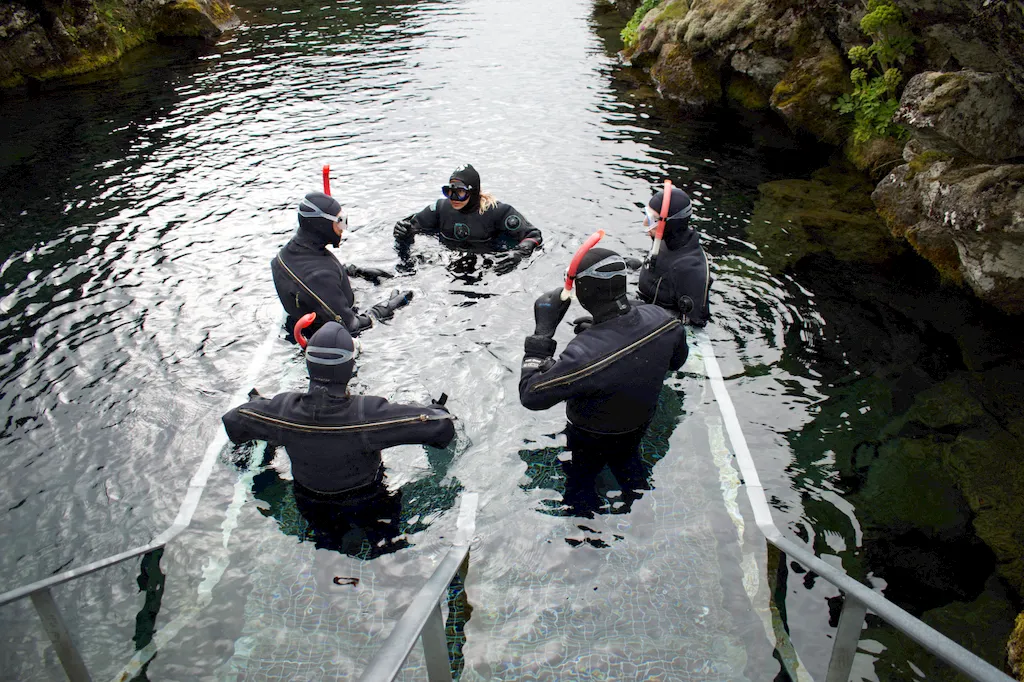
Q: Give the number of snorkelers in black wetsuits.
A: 5